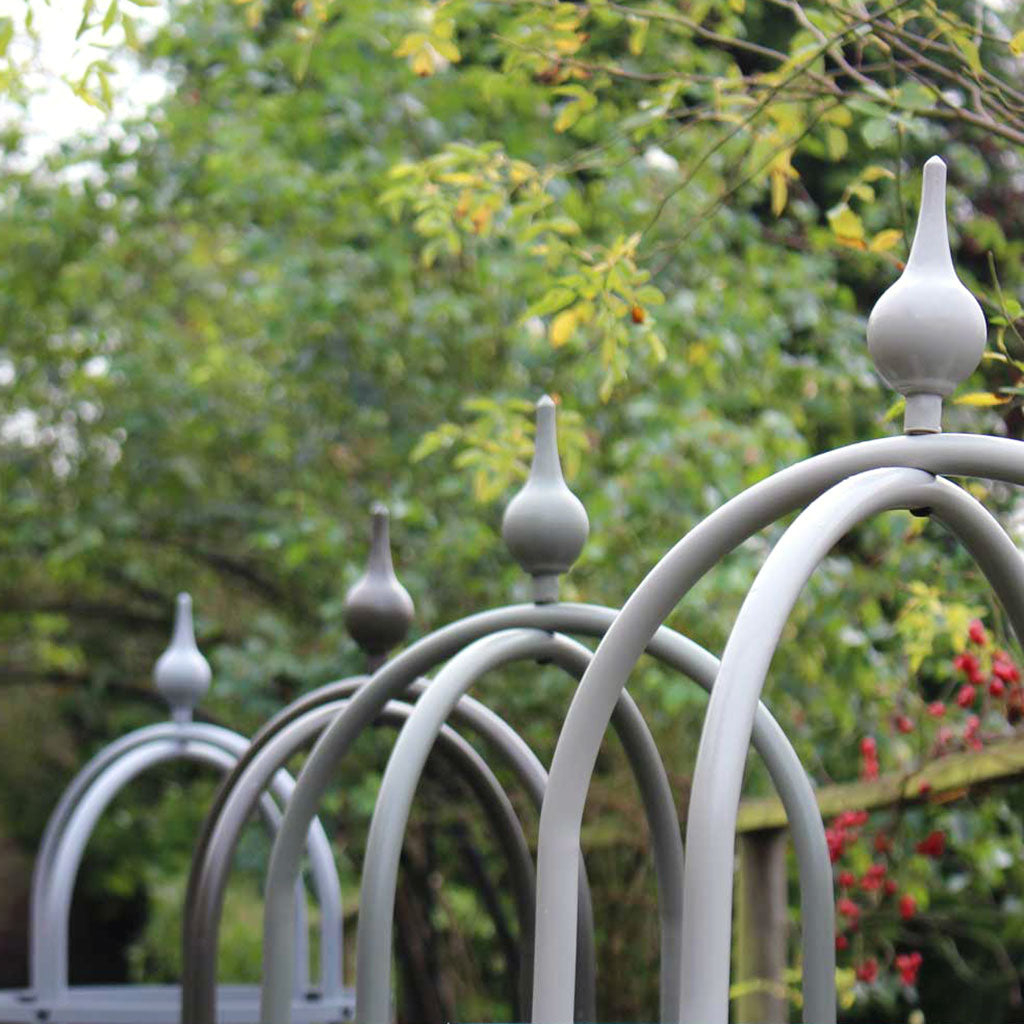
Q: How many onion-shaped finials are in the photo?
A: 4